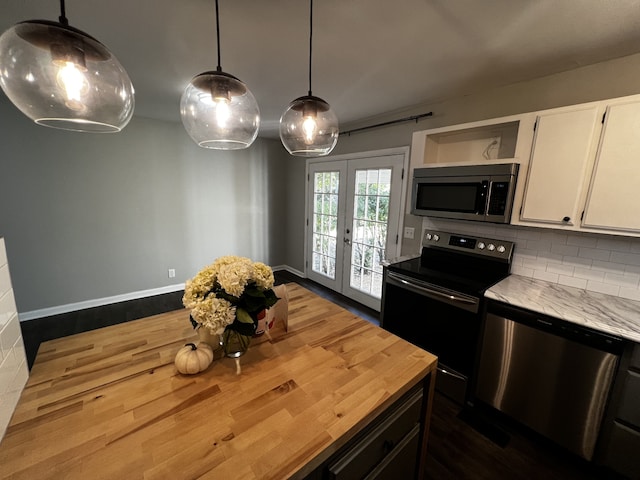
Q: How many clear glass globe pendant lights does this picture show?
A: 3